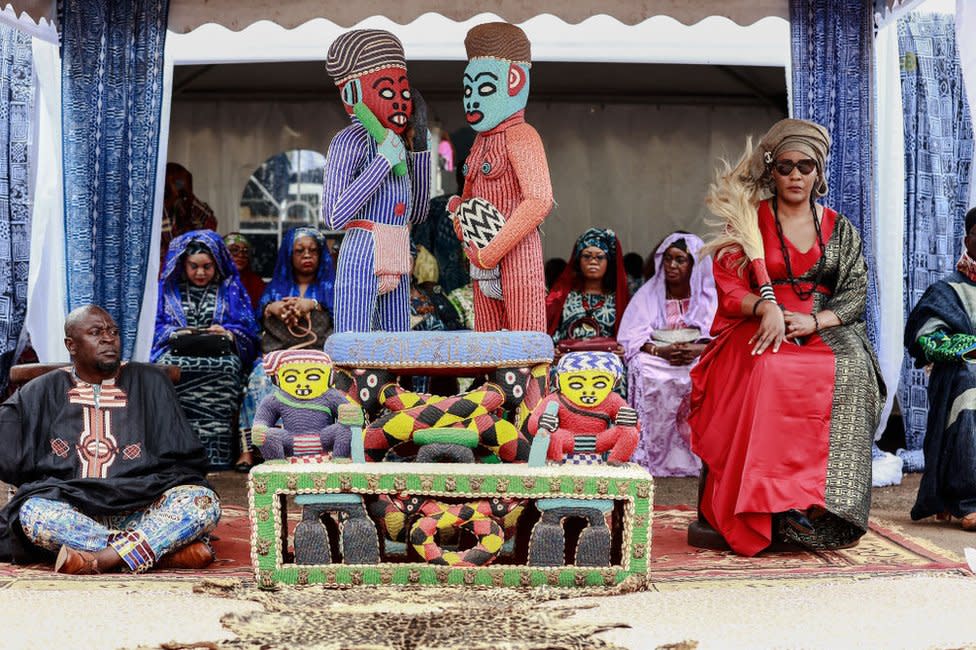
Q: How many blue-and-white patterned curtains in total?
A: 4